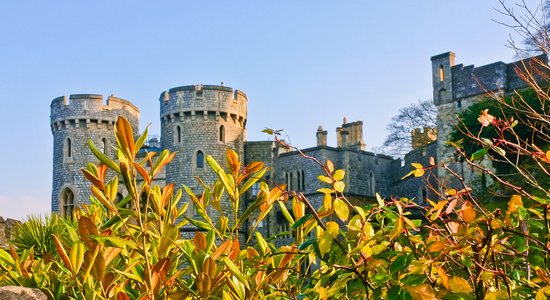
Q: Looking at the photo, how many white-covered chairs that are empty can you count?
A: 0